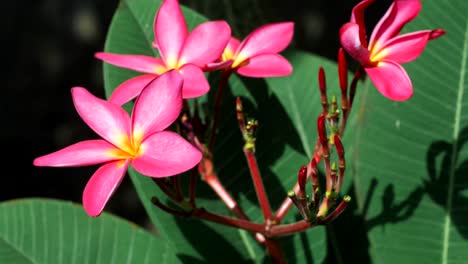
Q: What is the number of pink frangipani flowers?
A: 4